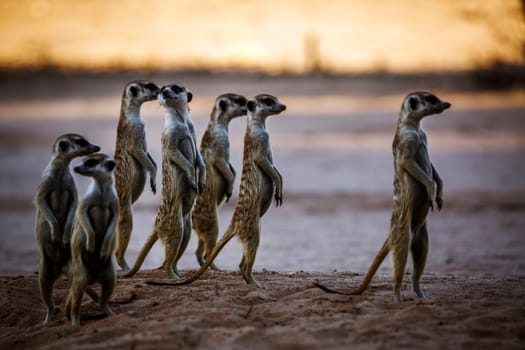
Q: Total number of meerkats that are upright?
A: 7